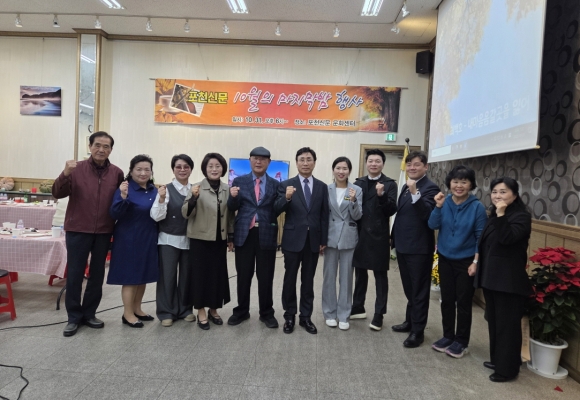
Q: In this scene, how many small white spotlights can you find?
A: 10